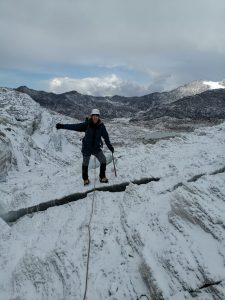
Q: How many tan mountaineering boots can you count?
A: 2